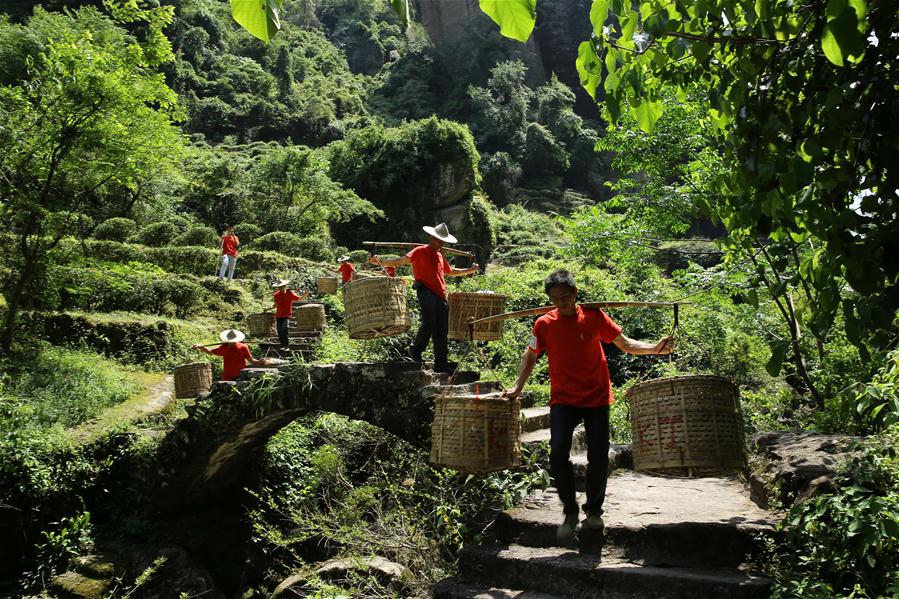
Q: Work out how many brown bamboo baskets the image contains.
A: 8